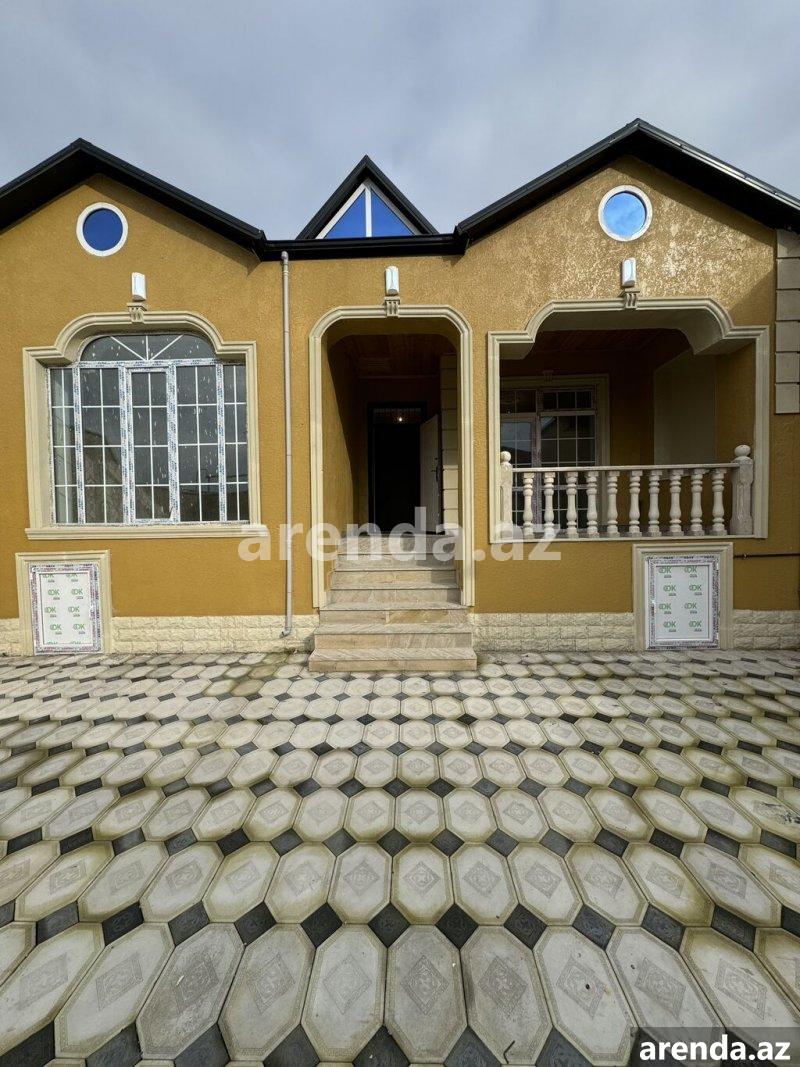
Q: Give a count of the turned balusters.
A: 10